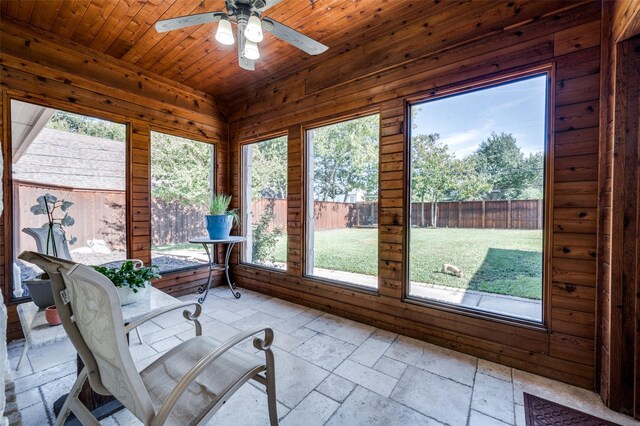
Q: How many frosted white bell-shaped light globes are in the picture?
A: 3